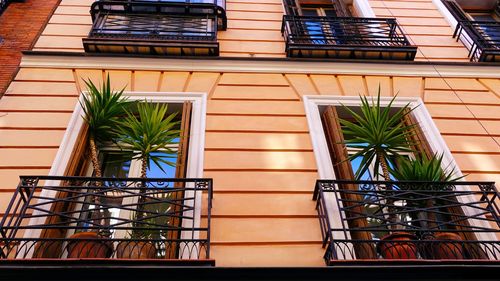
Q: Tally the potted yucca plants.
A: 4